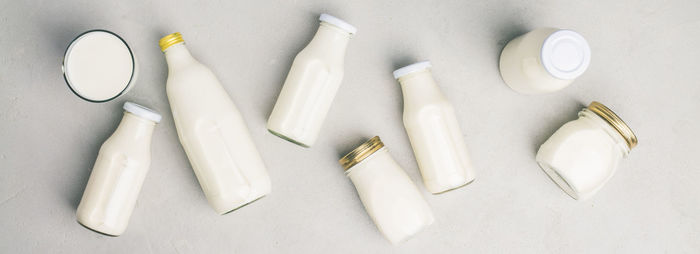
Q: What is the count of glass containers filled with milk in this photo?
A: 8